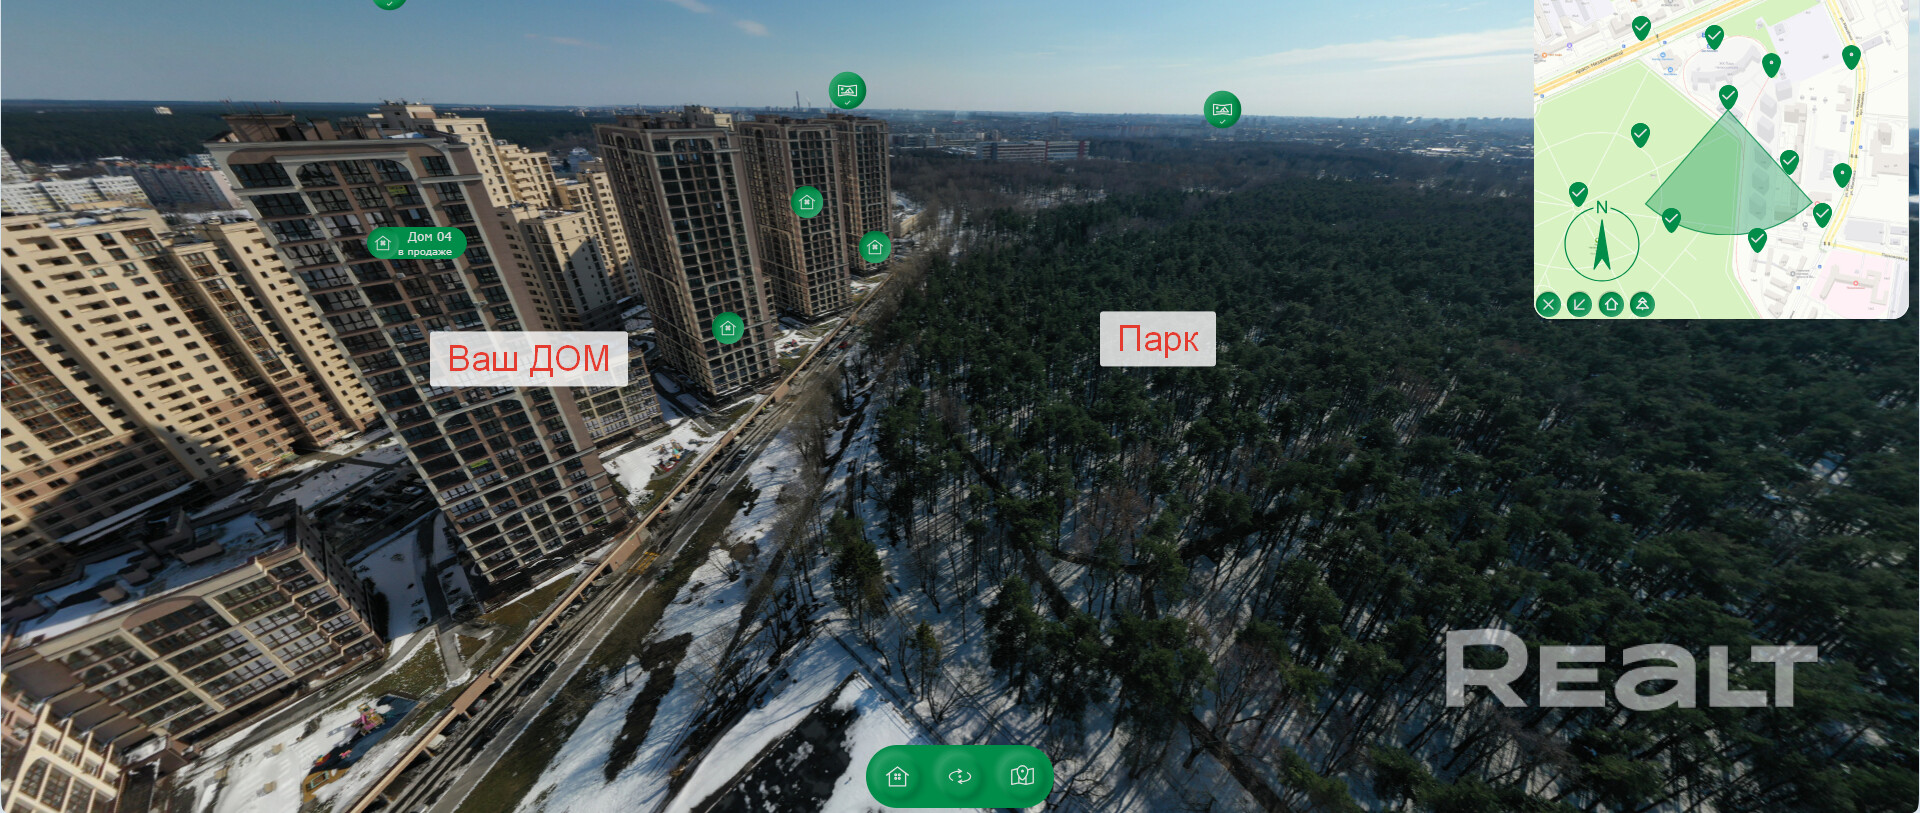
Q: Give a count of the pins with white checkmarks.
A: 9